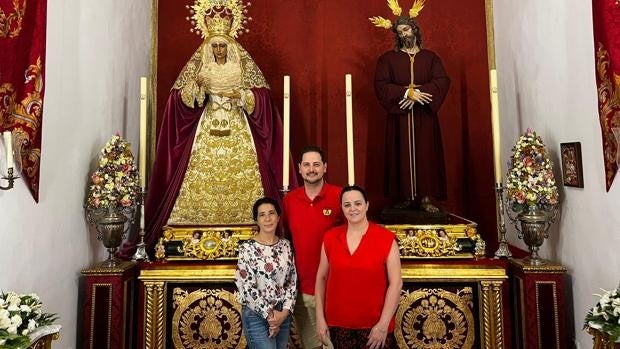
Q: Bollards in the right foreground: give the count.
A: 0